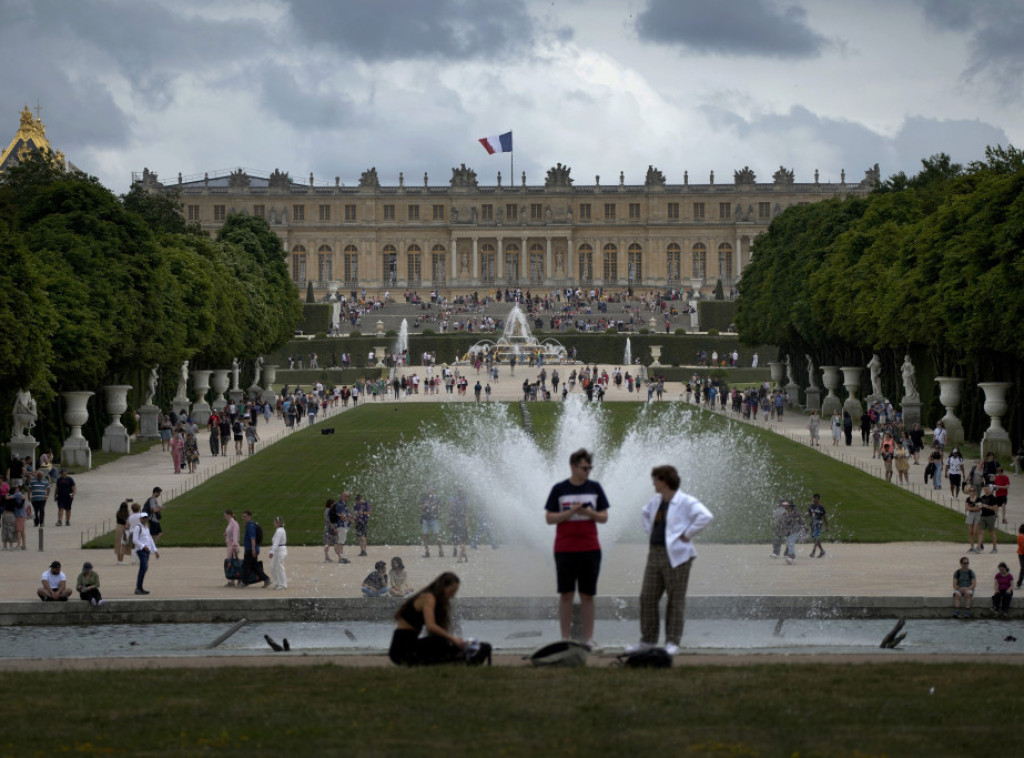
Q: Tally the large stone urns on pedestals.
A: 10